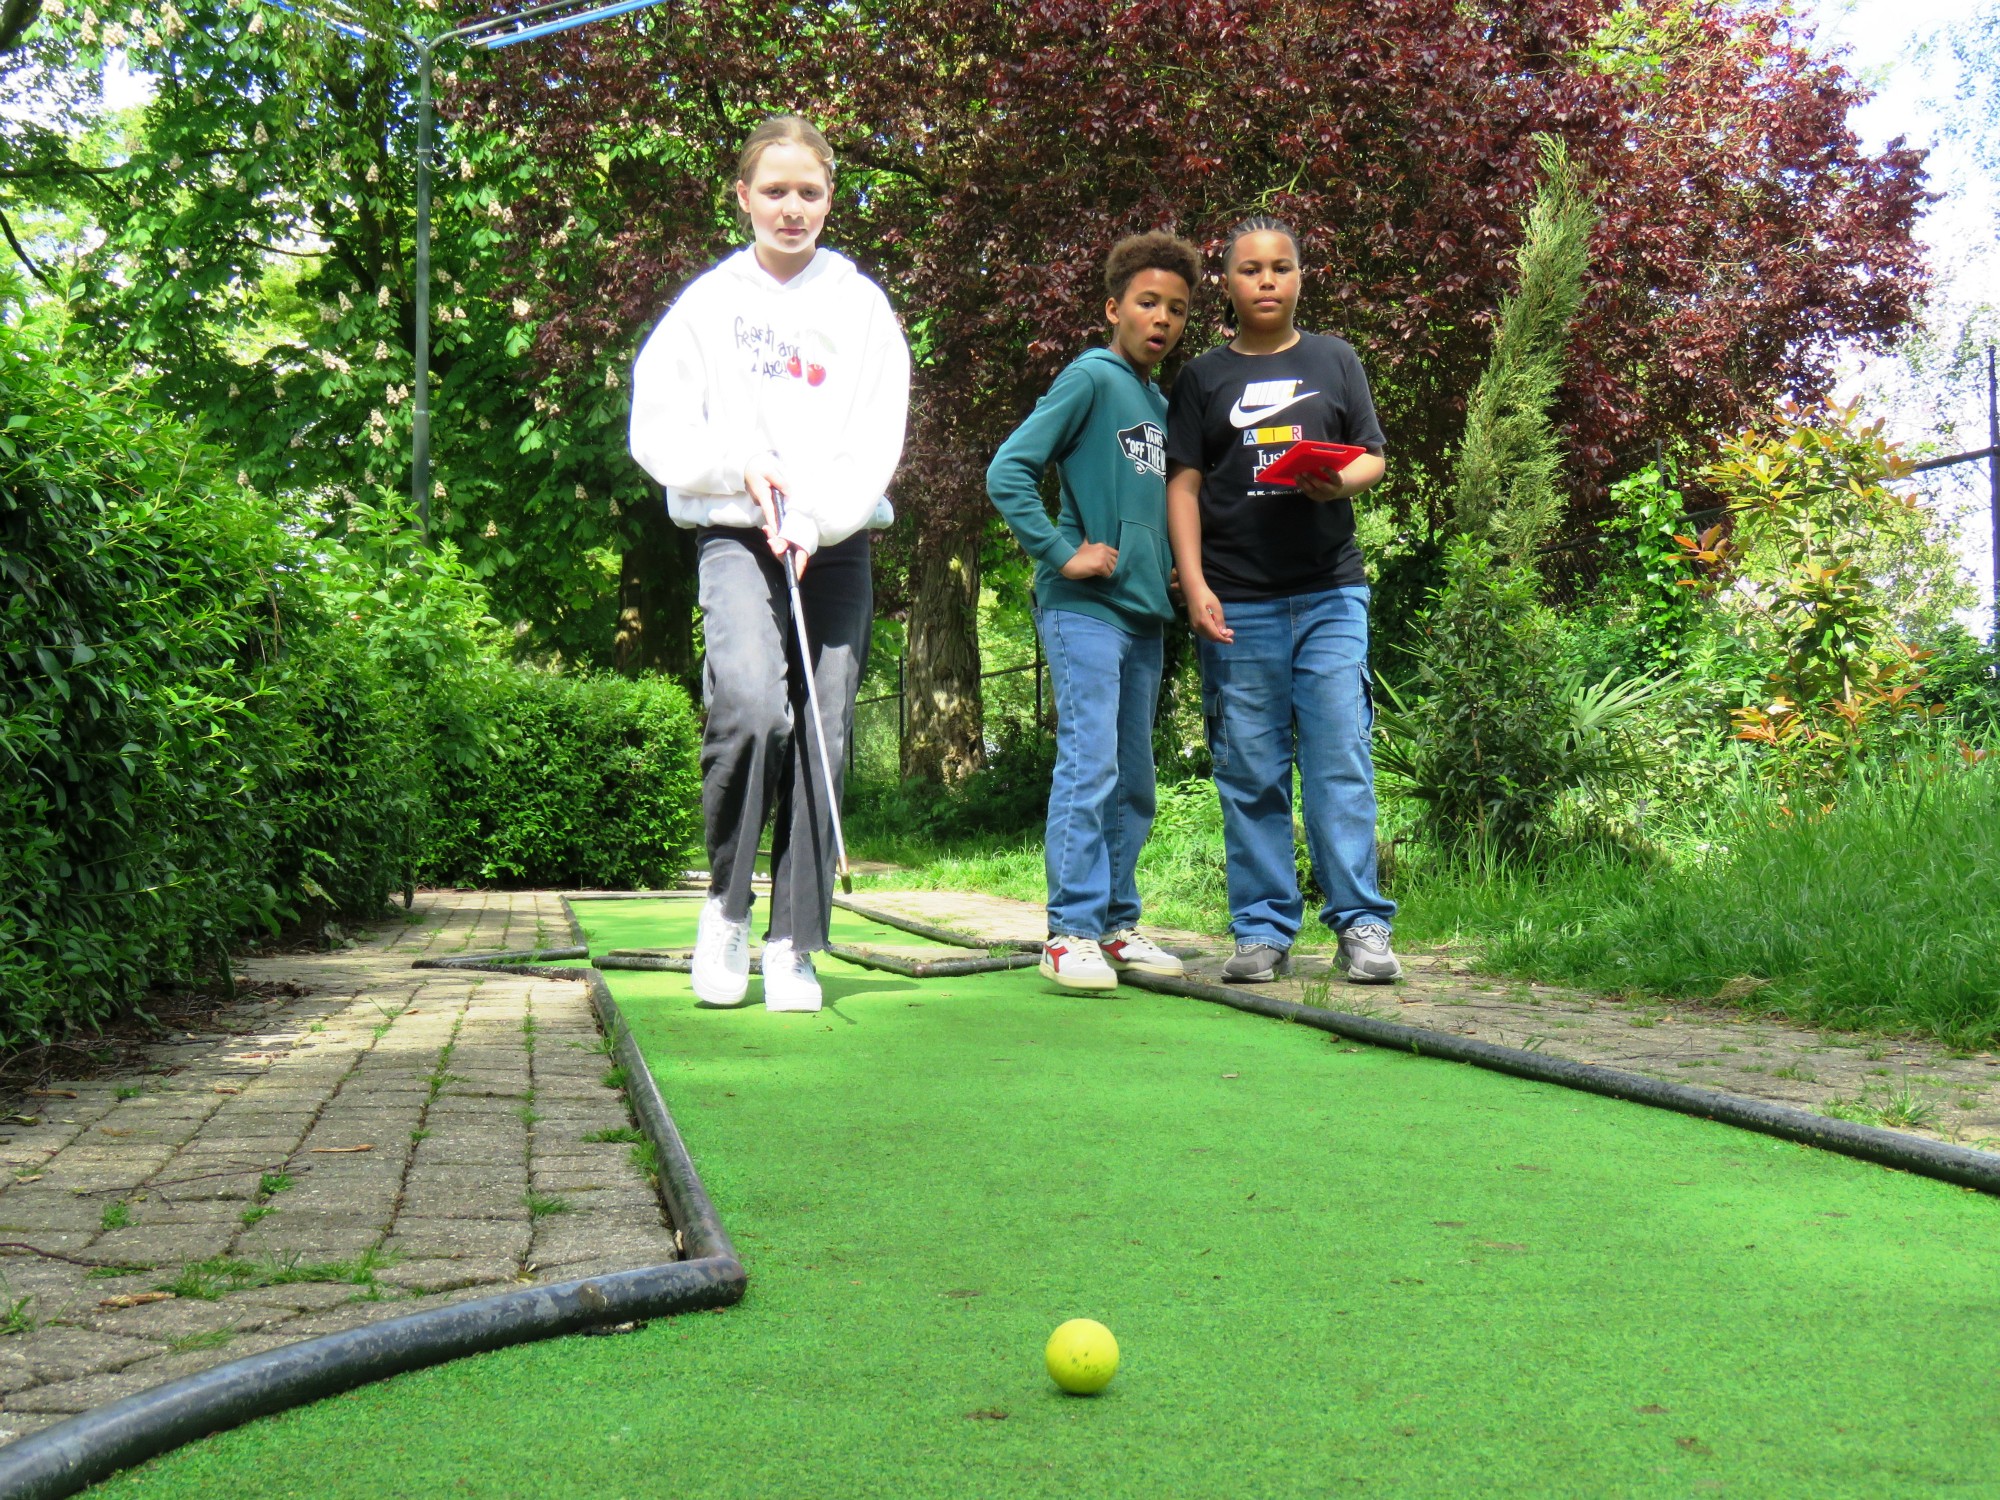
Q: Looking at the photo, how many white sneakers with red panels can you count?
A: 2